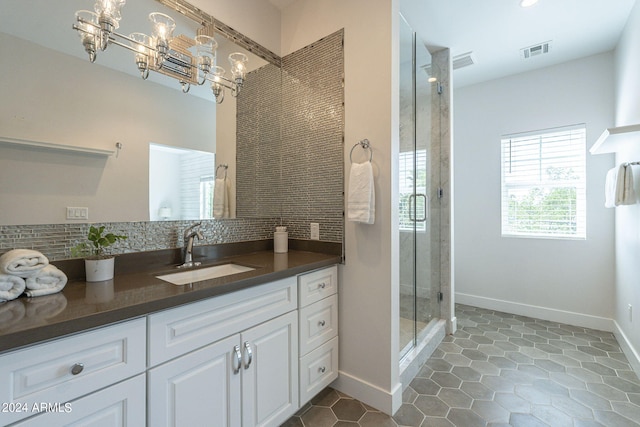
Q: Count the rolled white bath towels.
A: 3